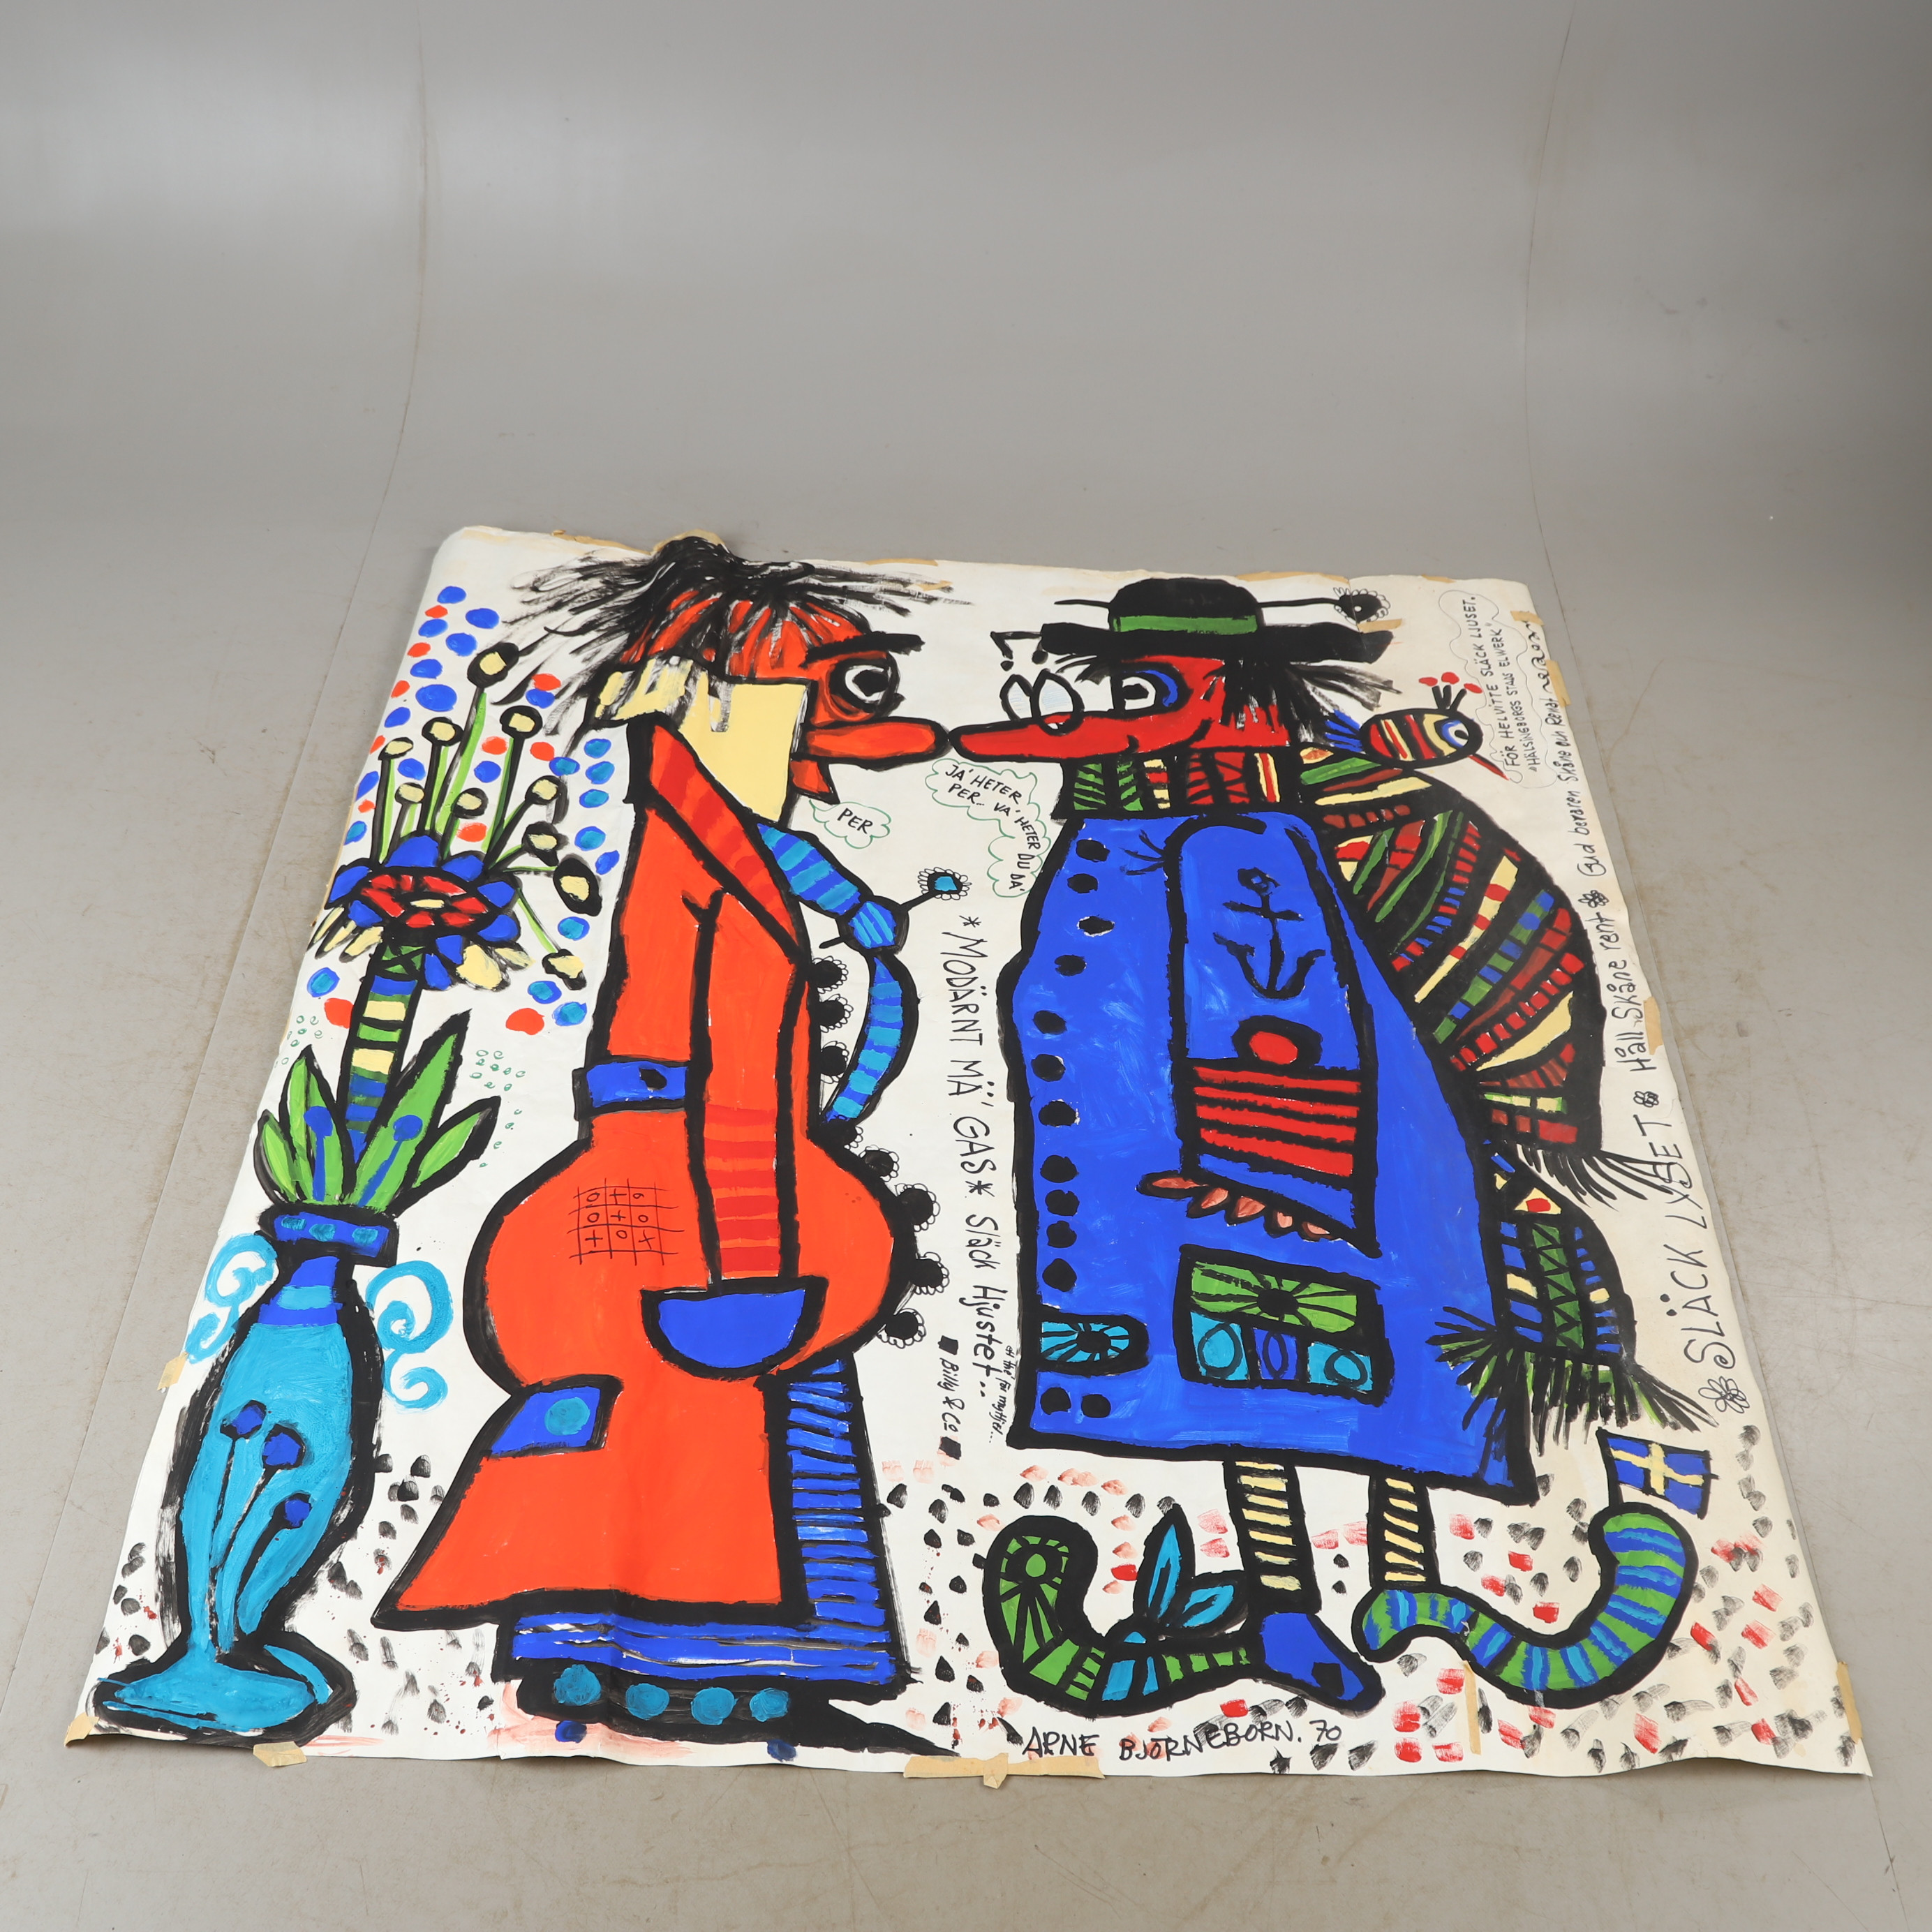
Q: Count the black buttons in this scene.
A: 13